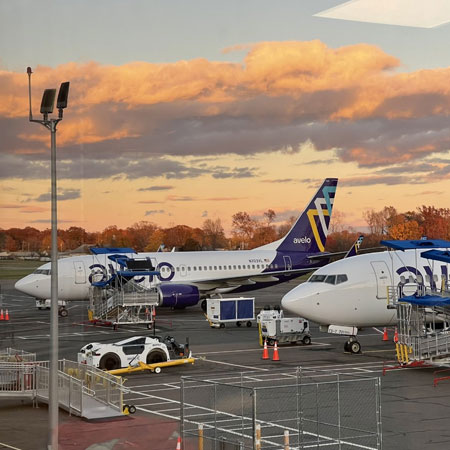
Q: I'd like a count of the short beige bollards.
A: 3